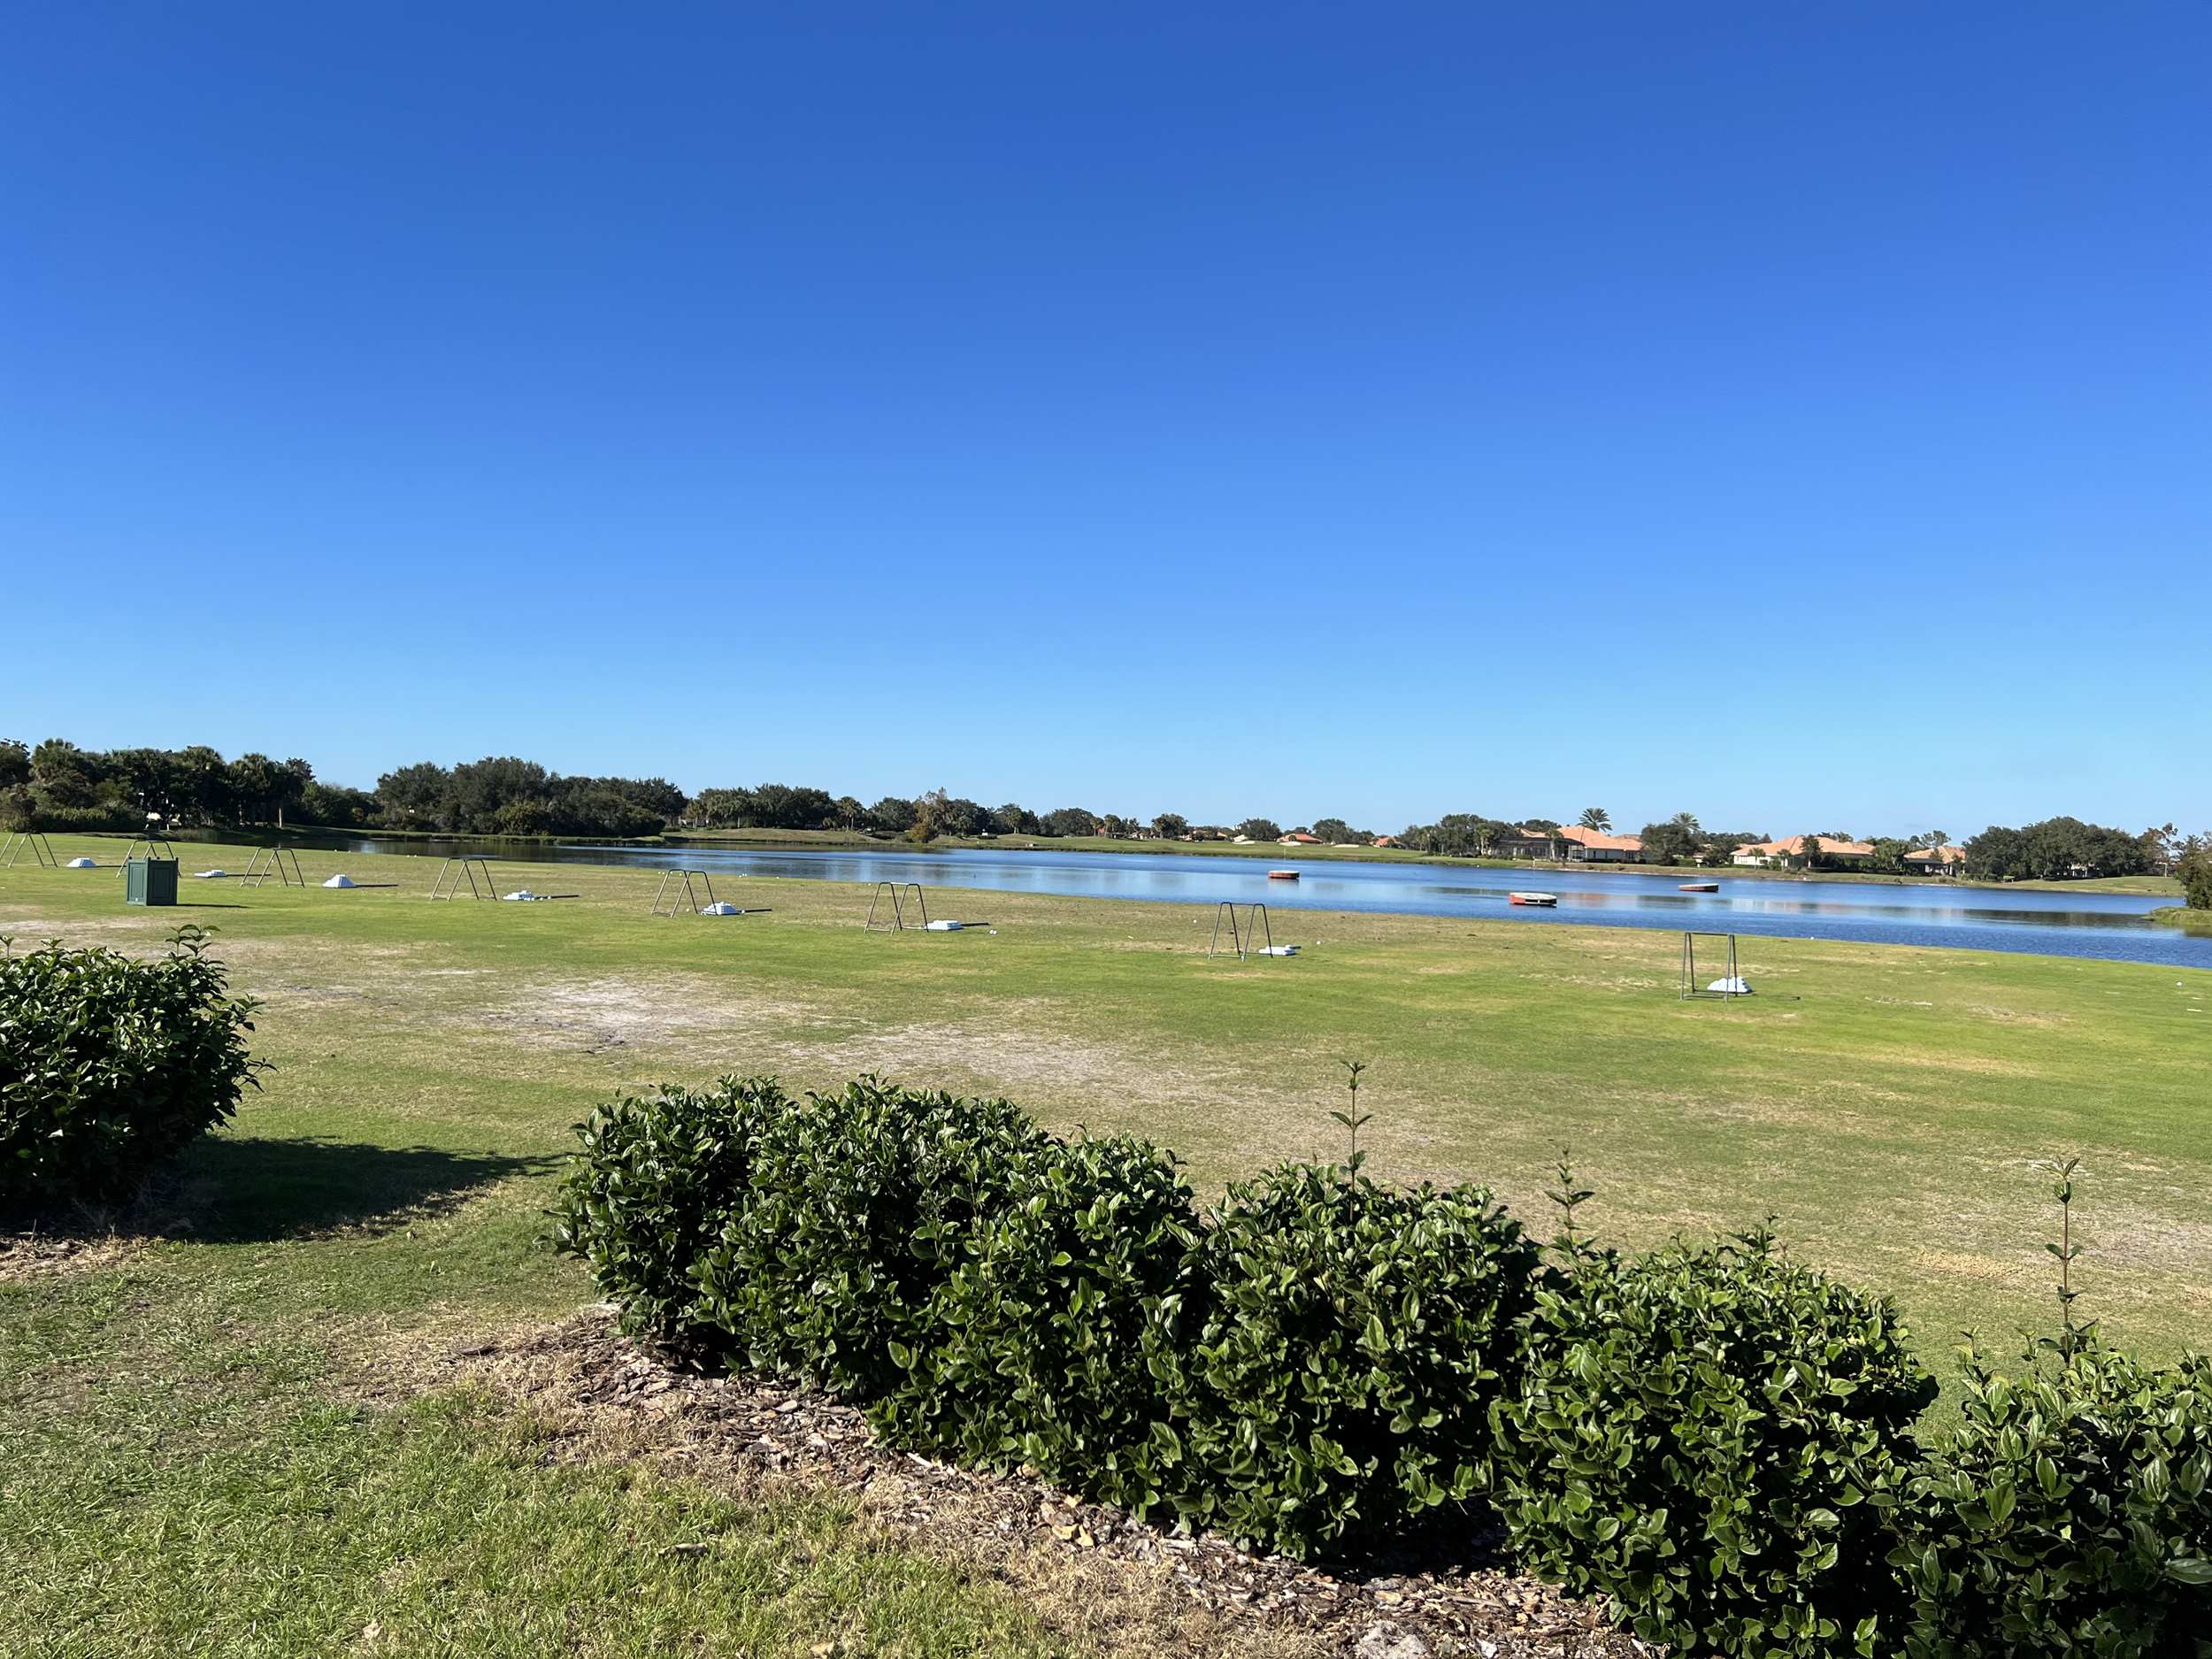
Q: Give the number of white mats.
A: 8